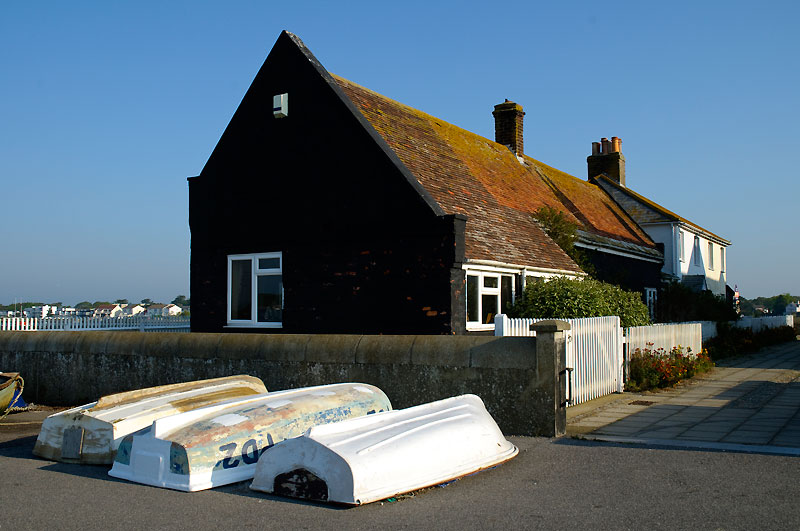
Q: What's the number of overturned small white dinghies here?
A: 3